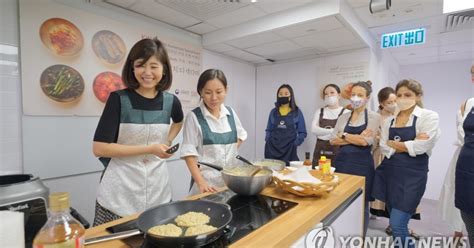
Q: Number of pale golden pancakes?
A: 3